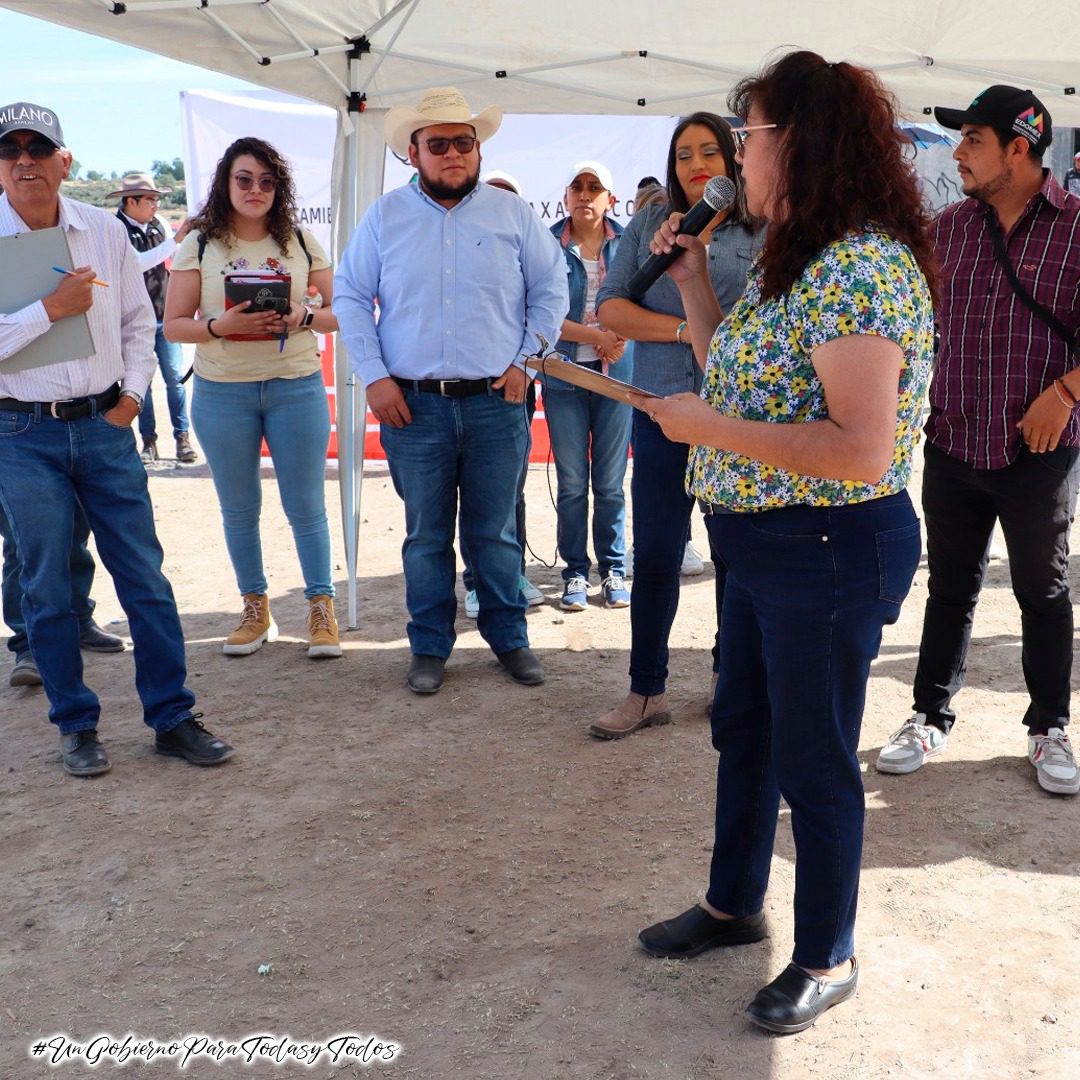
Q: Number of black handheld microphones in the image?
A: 1